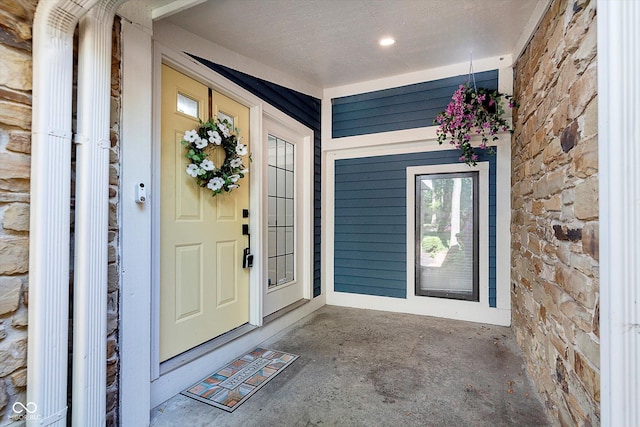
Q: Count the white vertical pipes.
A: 2